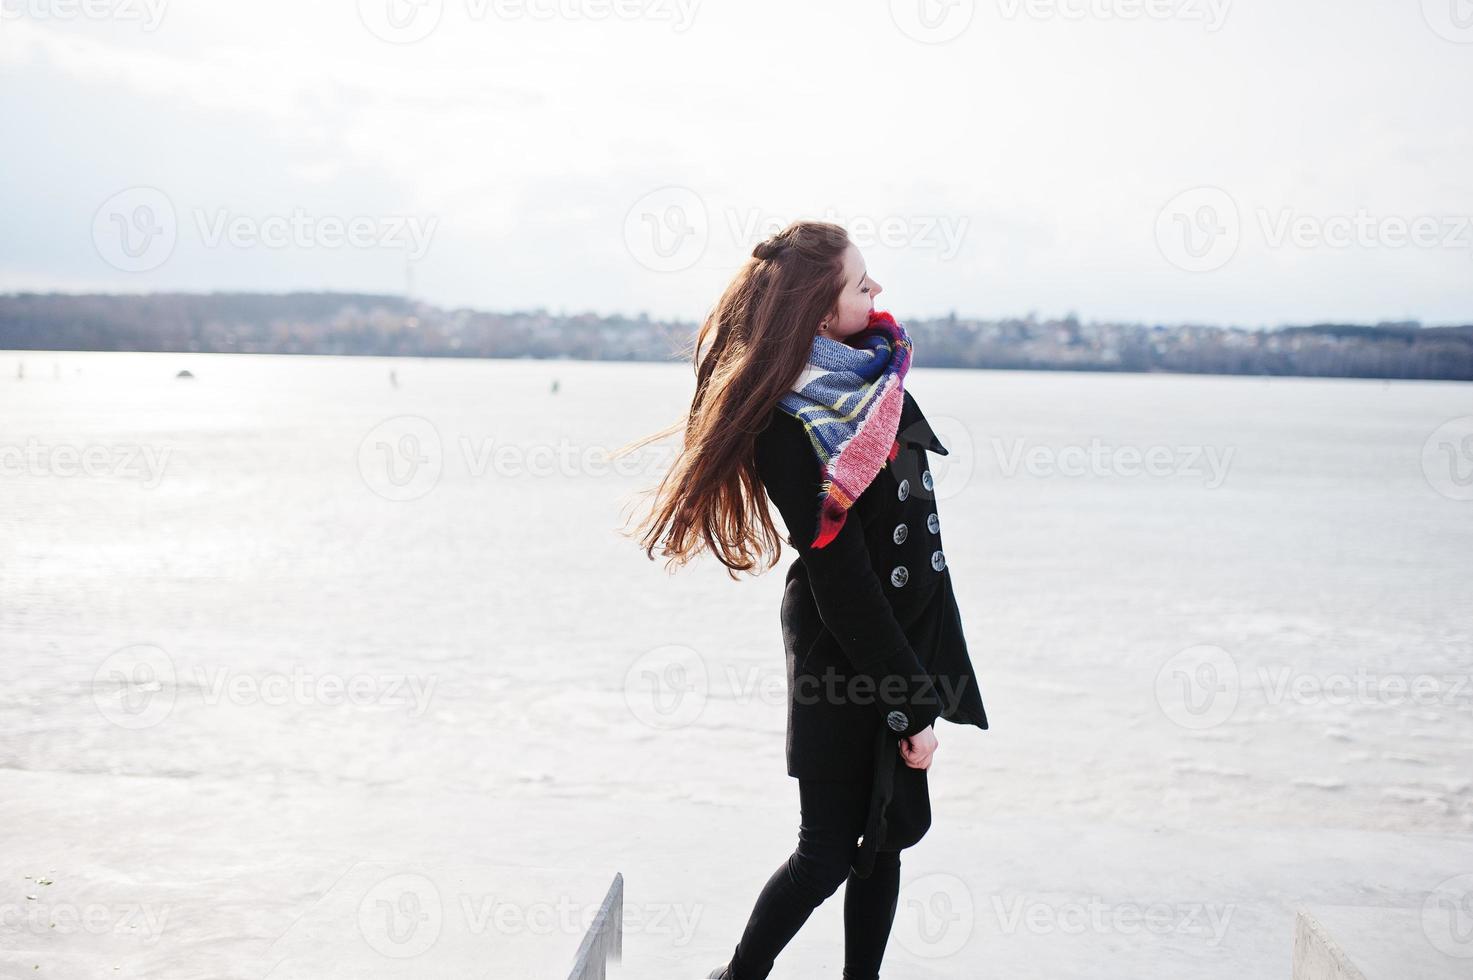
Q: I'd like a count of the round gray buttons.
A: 7